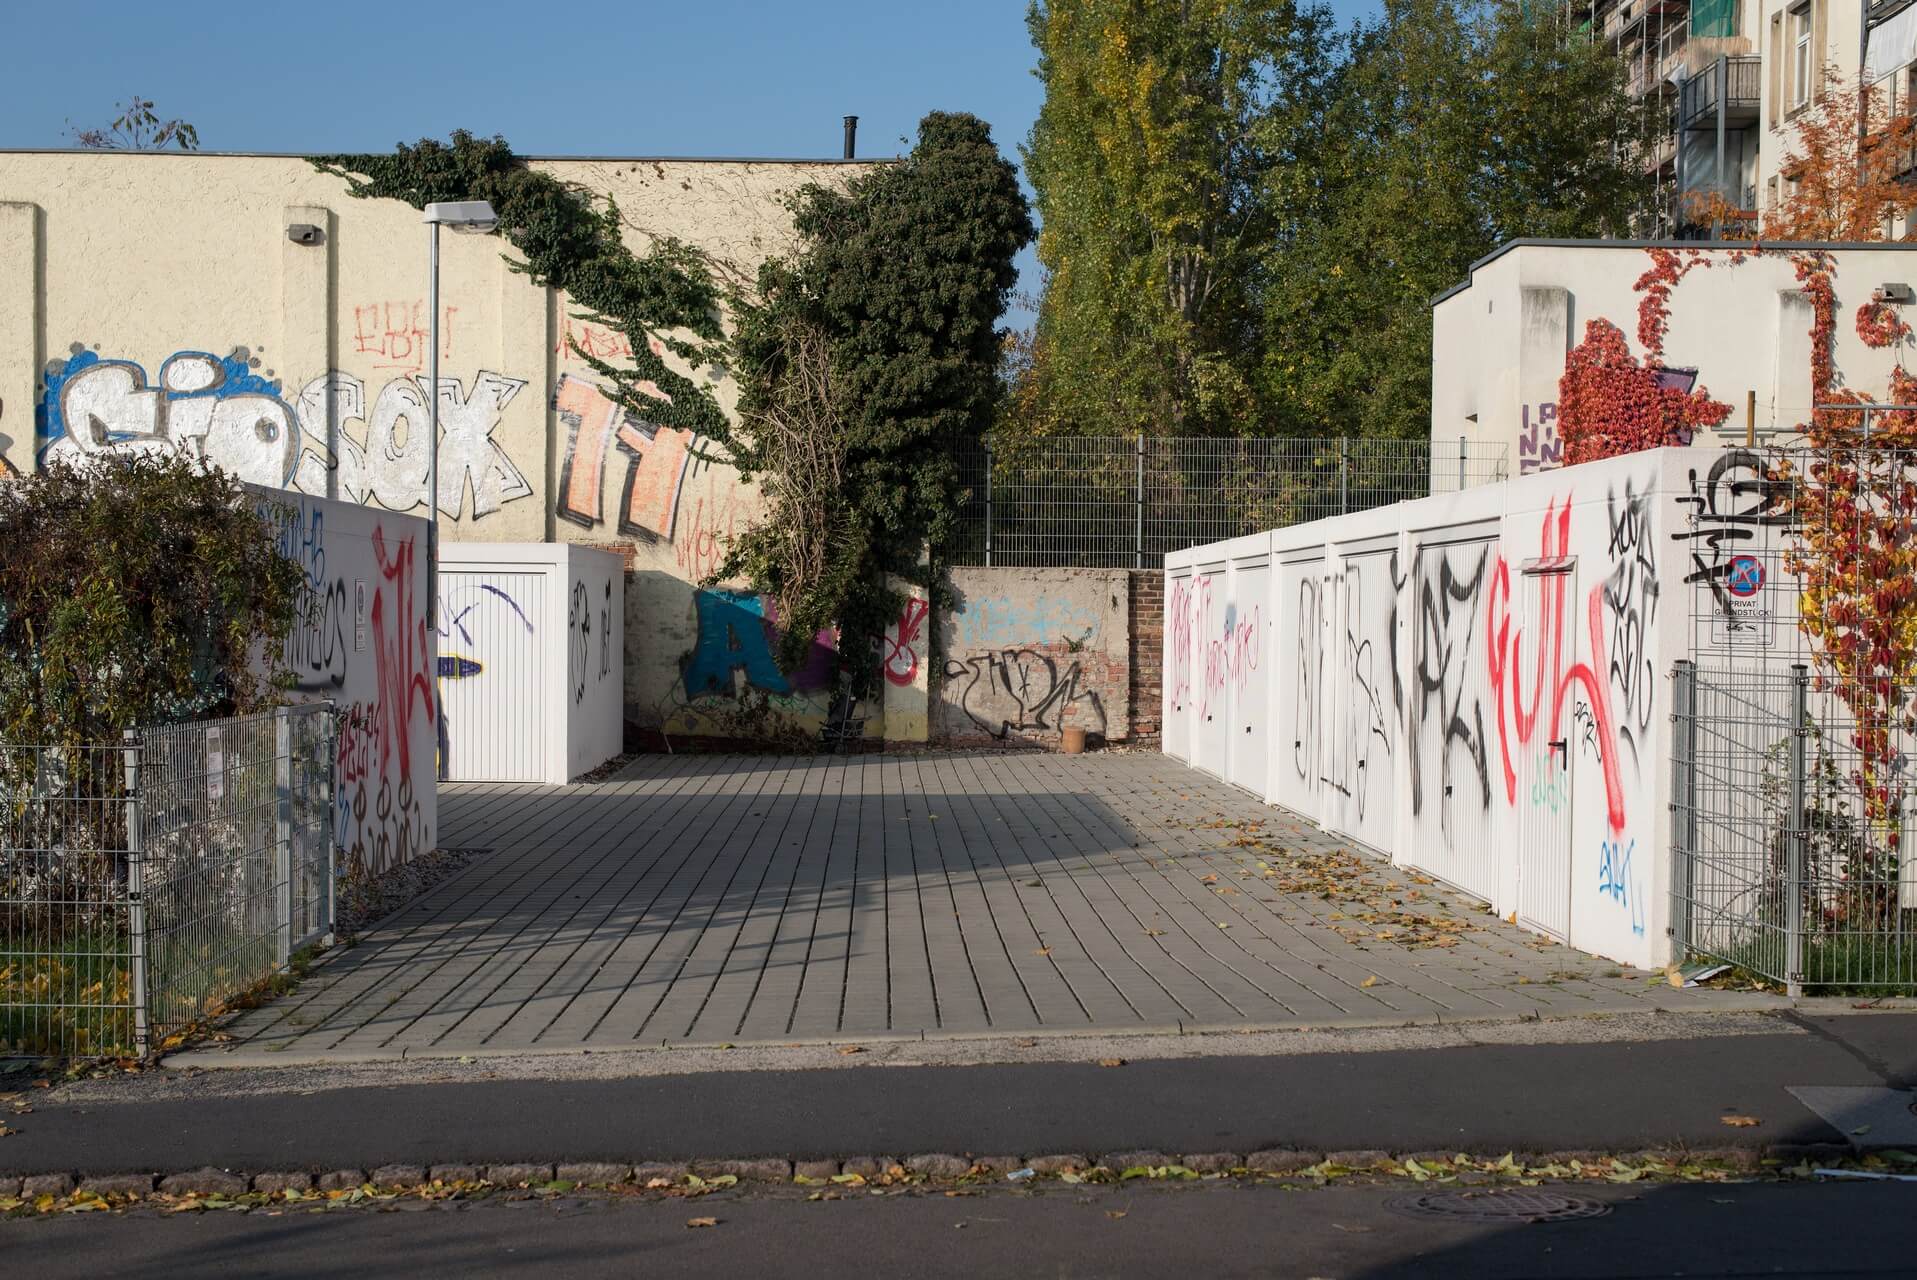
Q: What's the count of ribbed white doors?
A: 8